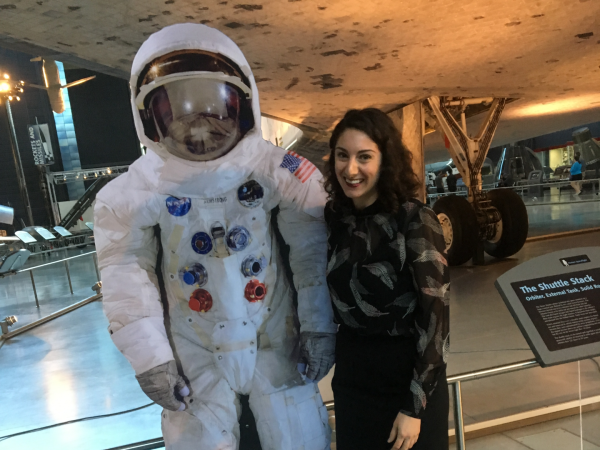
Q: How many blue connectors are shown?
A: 4